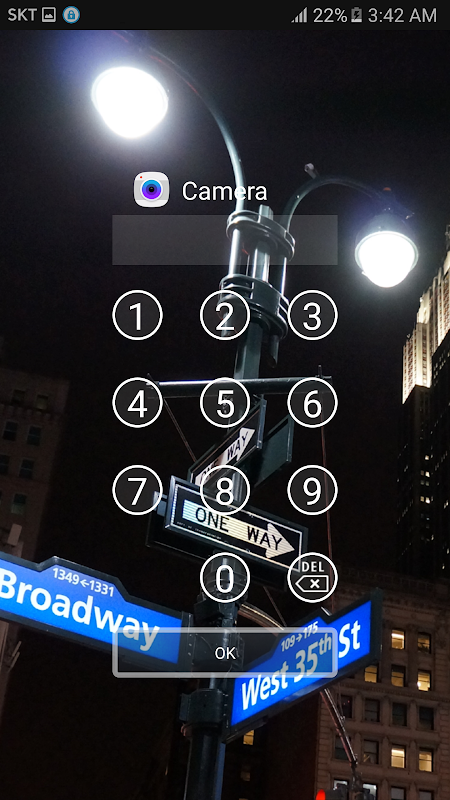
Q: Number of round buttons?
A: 11